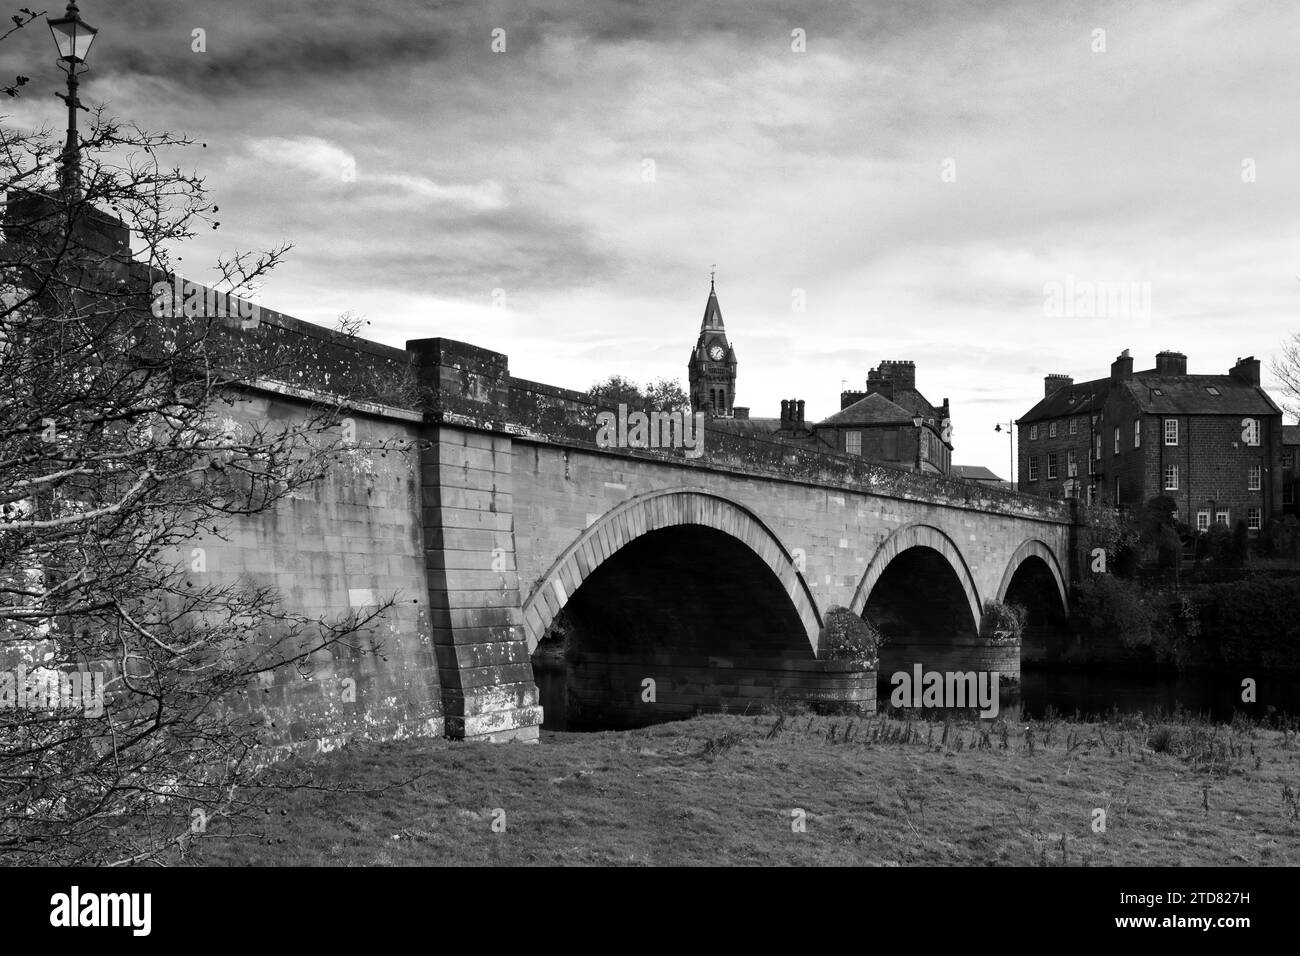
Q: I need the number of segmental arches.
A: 3